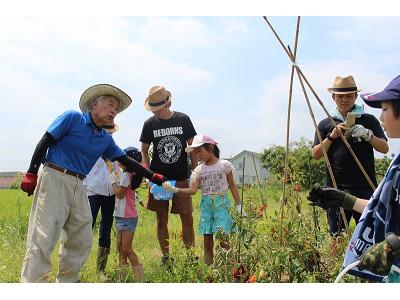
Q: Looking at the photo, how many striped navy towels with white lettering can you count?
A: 1